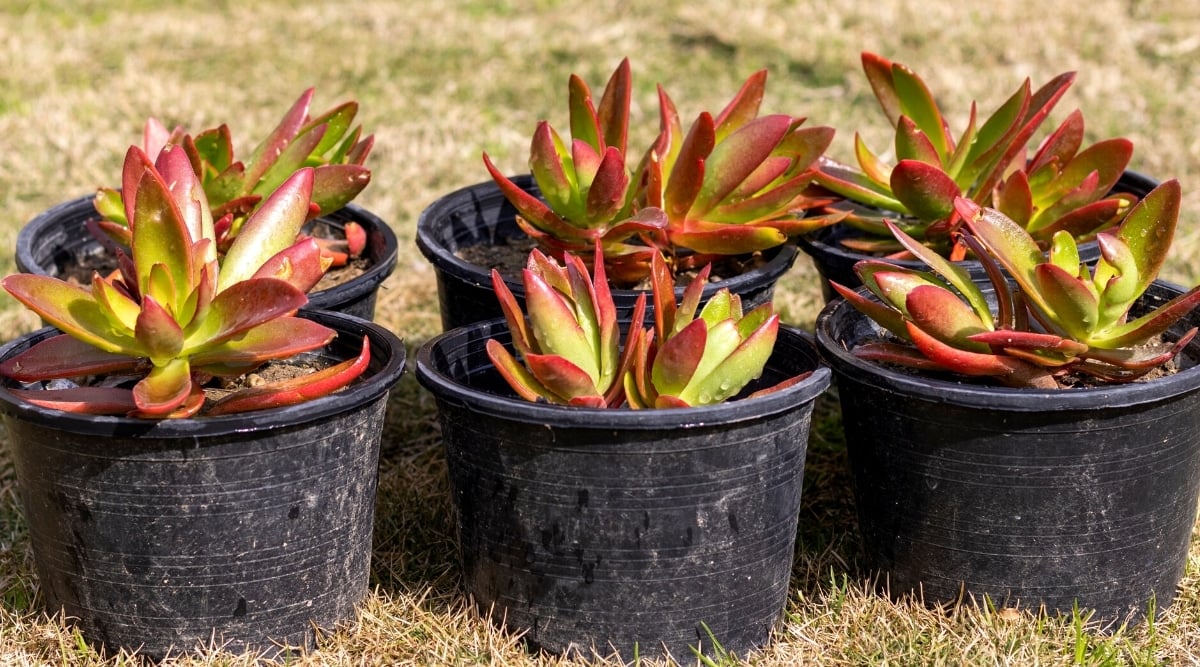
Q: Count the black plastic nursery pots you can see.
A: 6